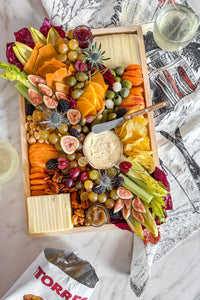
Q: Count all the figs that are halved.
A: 2